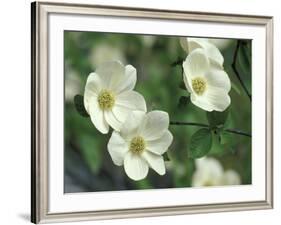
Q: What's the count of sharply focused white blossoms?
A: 3